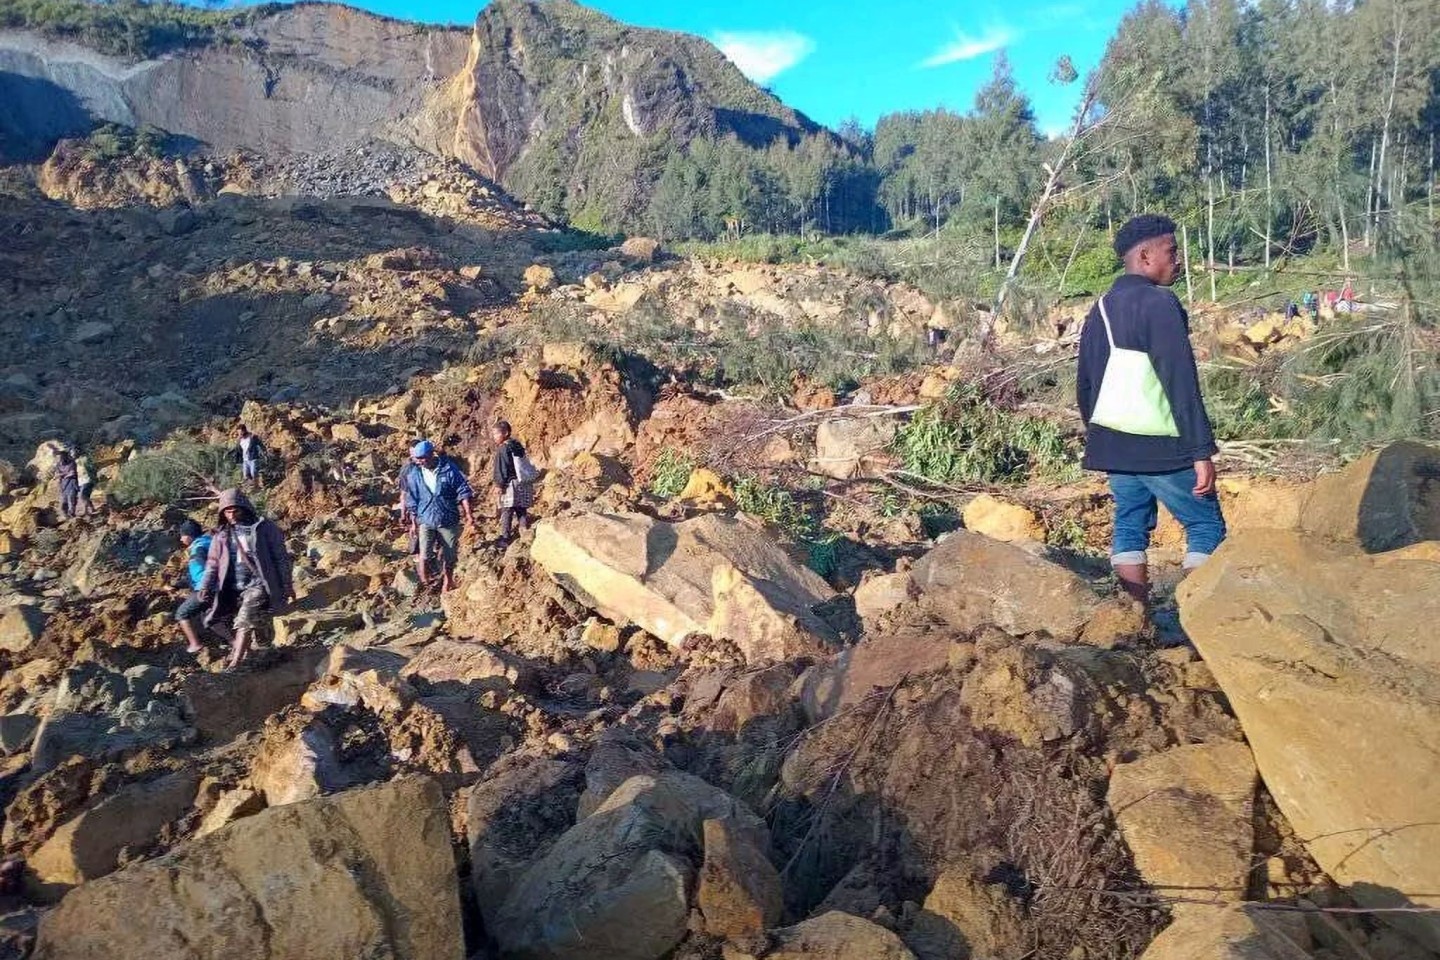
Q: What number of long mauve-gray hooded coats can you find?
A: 1